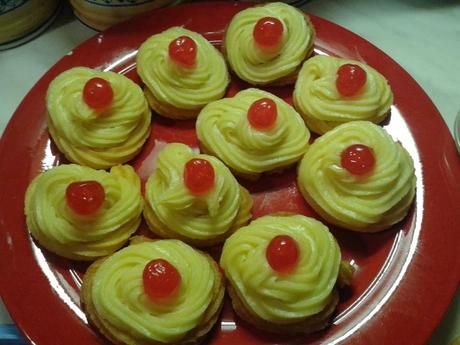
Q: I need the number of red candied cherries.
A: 10